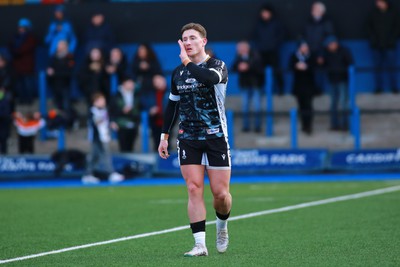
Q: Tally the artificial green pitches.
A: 1